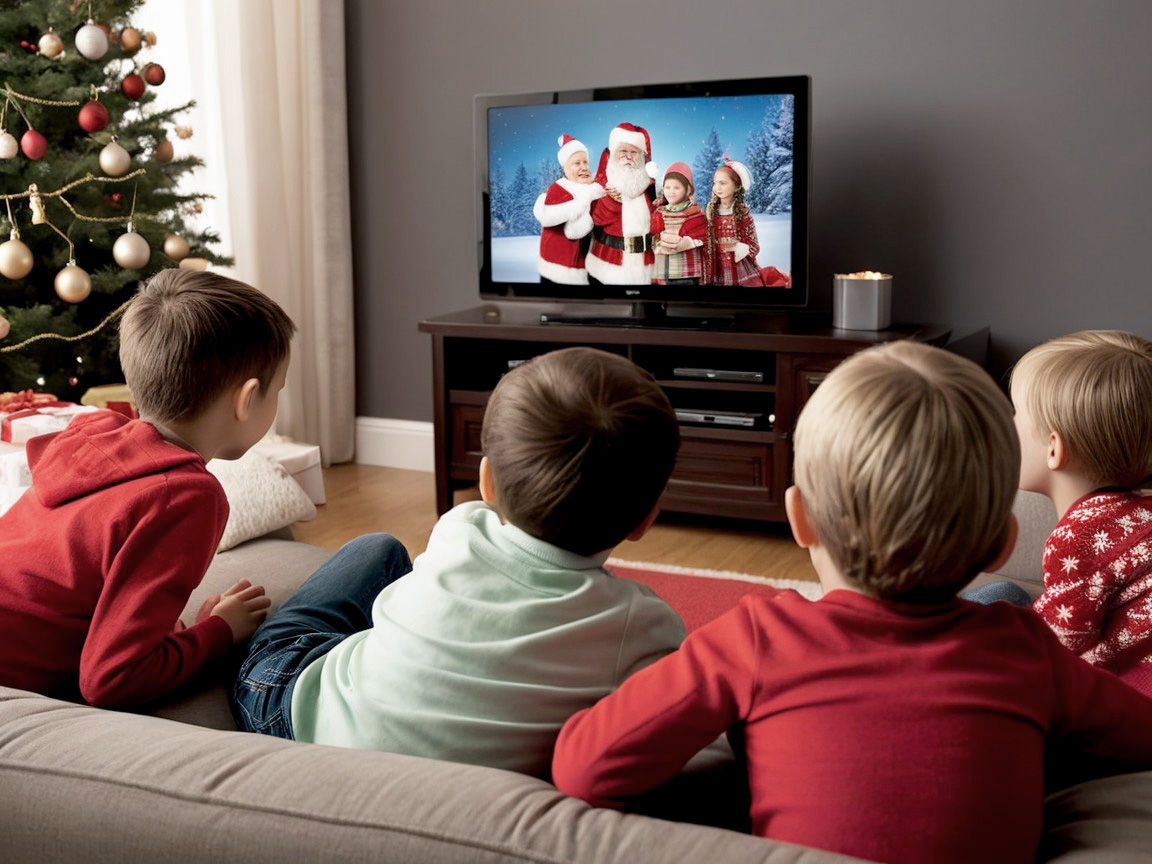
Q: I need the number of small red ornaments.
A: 4